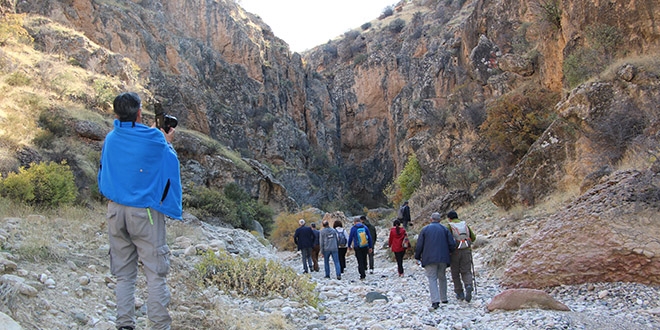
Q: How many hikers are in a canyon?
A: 11